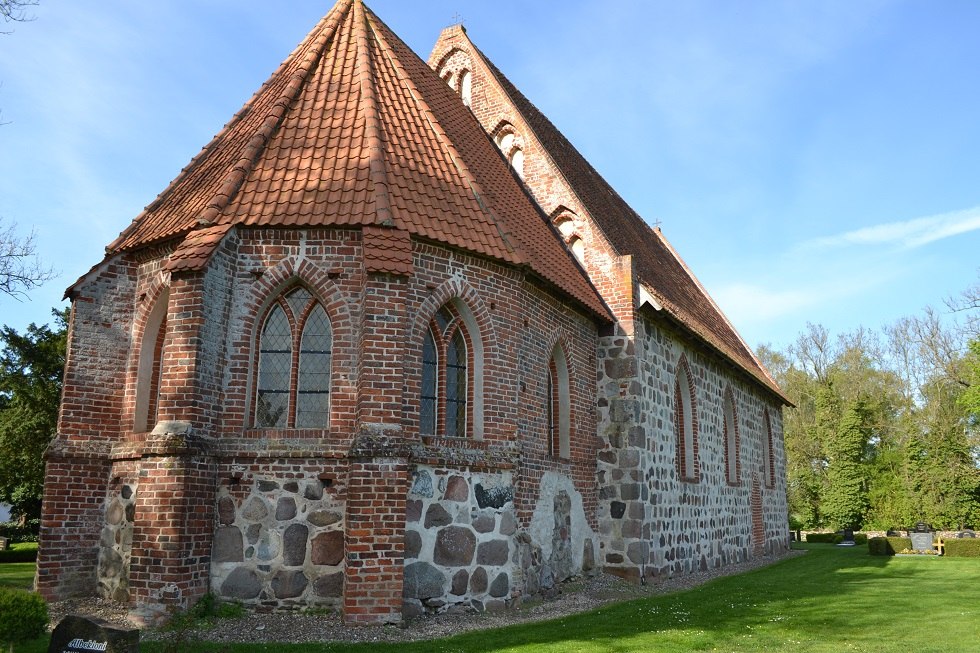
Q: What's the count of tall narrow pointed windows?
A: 7